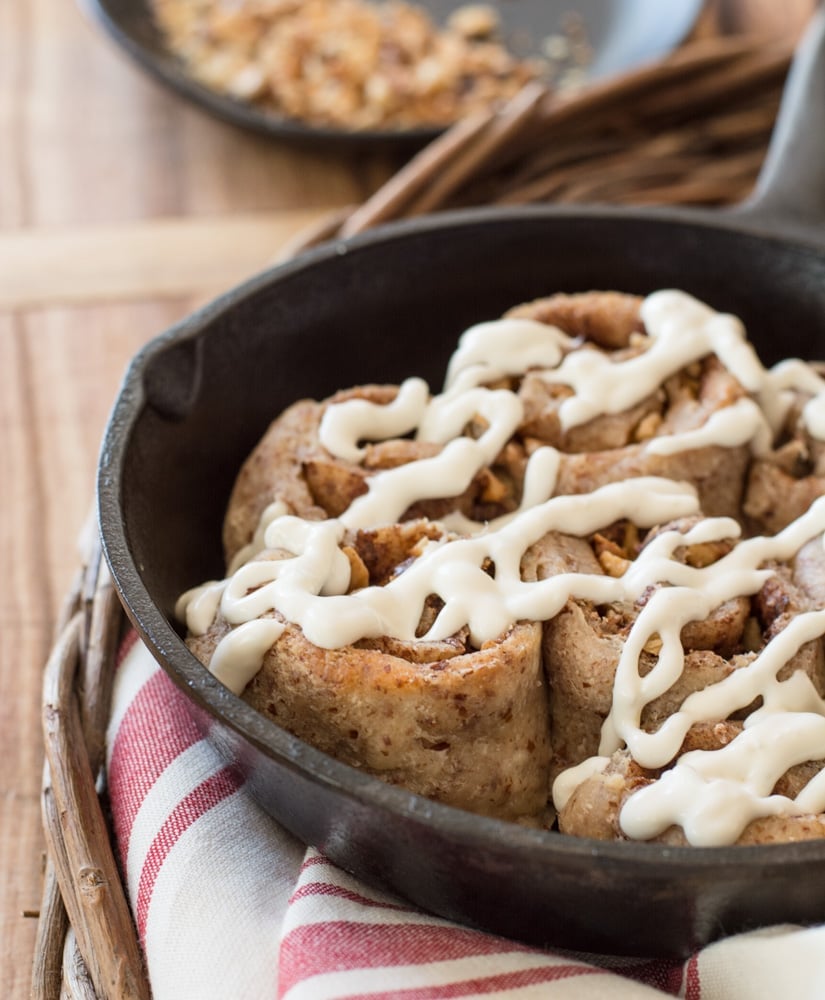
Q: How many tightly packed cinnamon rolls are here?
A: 6